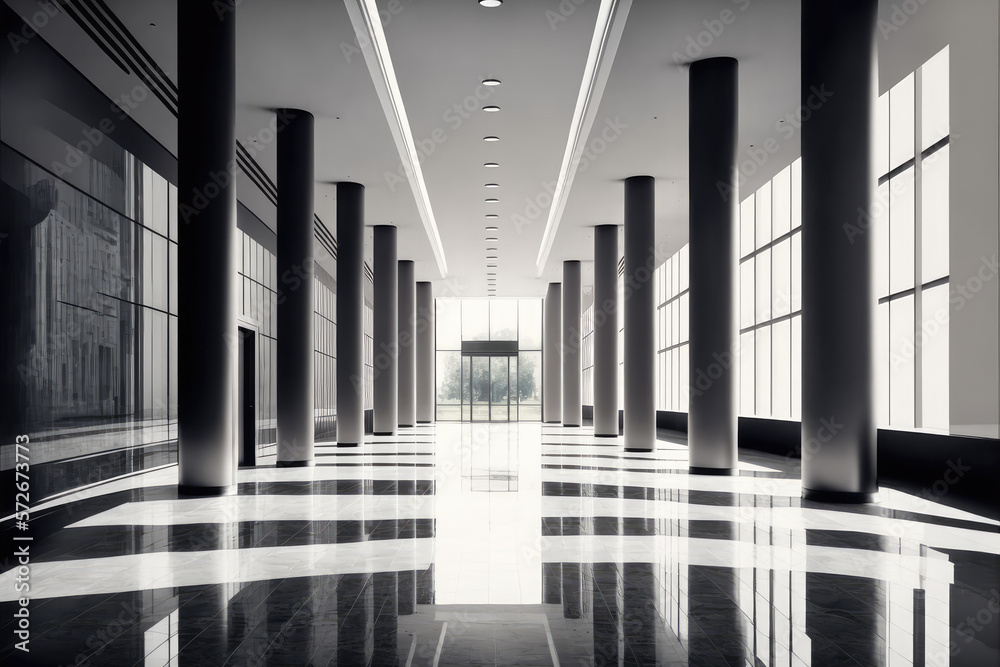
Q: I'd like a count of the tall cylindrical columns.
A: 12